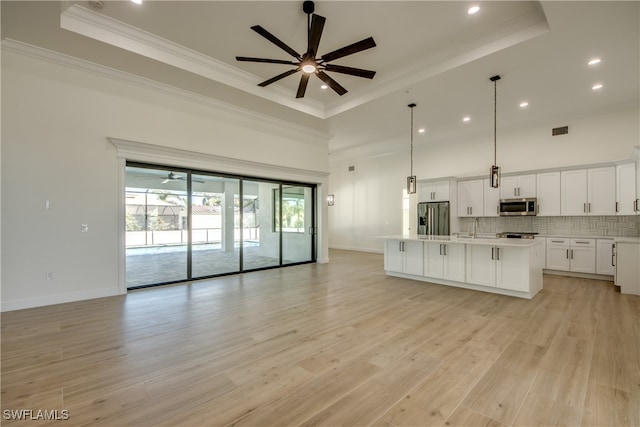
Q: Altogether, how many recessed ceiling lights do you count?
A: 8